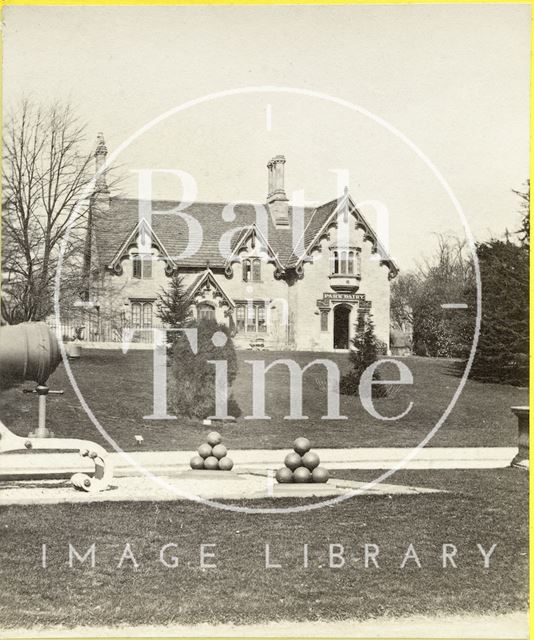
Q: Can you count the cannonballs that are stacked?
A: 12